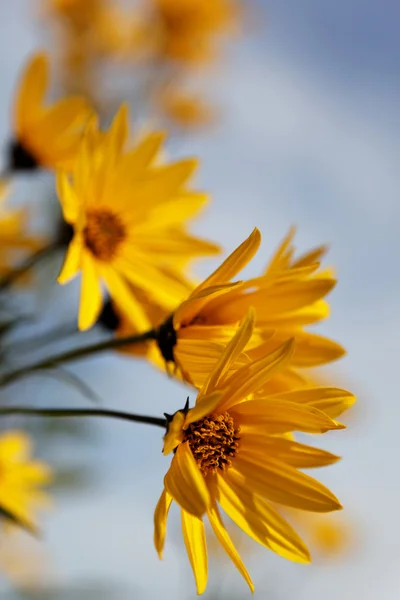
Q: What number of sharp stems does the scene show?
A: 2